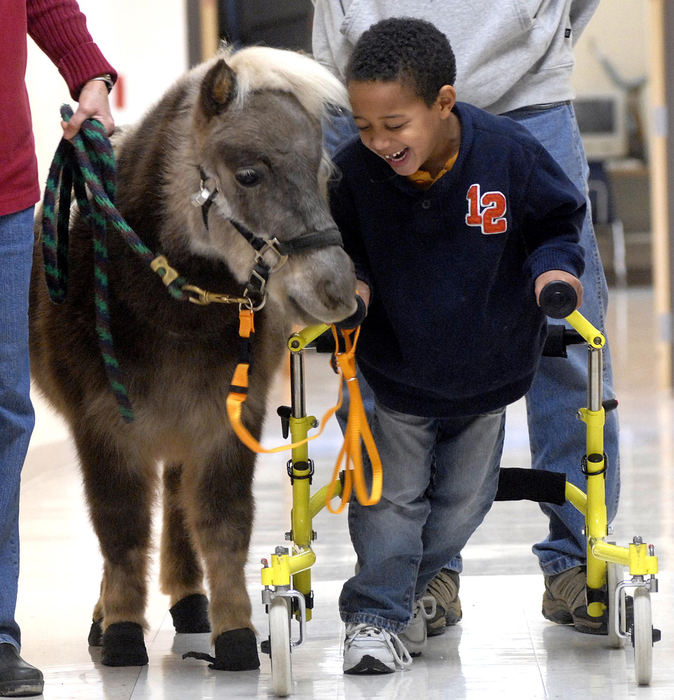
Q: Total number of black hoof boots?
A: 4